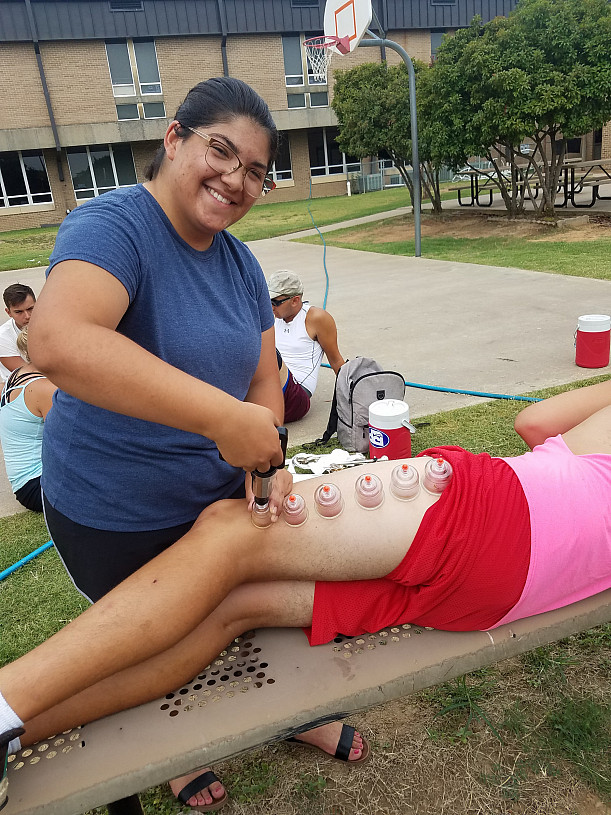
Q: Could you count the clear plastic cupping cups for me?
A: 6